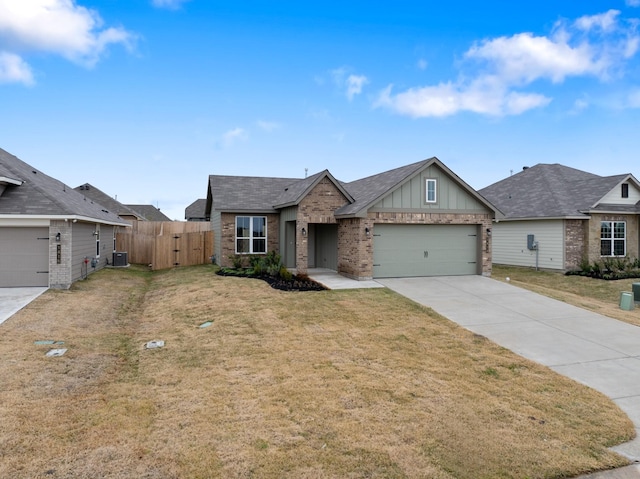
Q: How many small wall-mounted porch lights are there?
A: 4